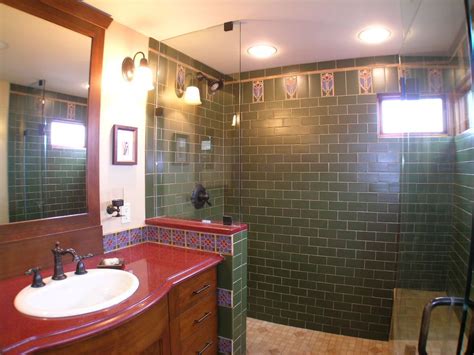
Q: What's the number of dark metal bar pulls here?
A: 3